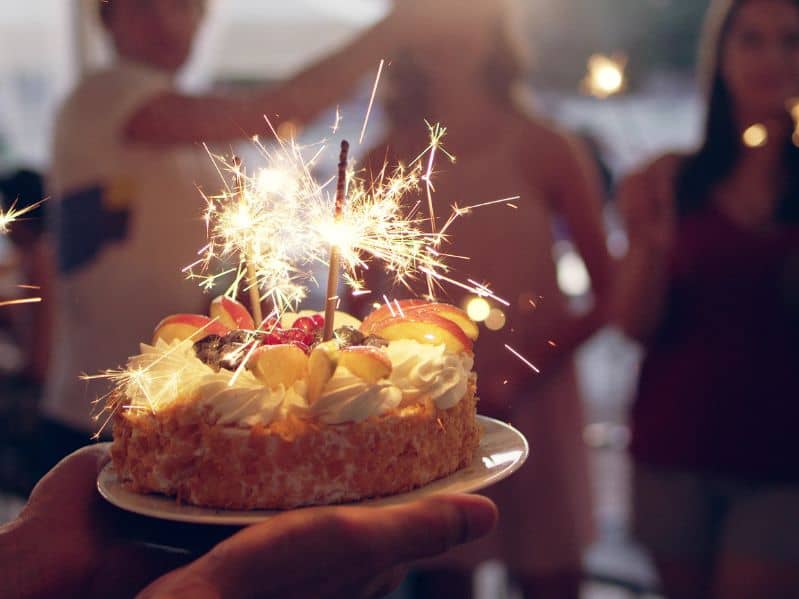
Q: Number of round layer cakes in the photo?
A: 1